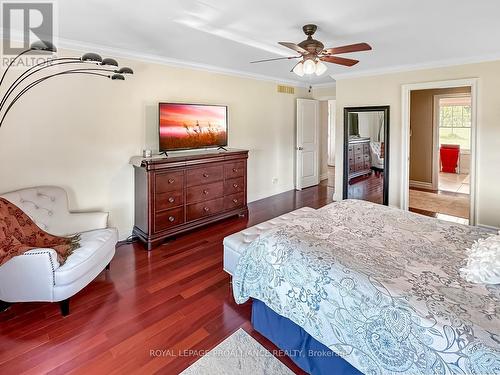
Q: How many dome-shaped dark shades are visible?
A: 5